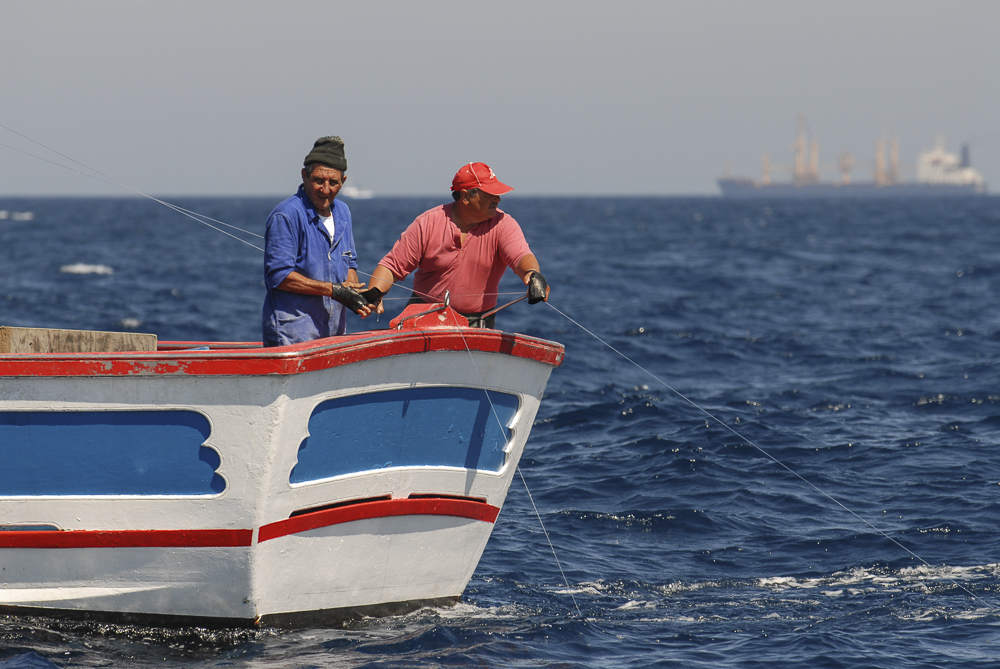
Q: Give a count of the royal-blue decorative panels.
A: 2